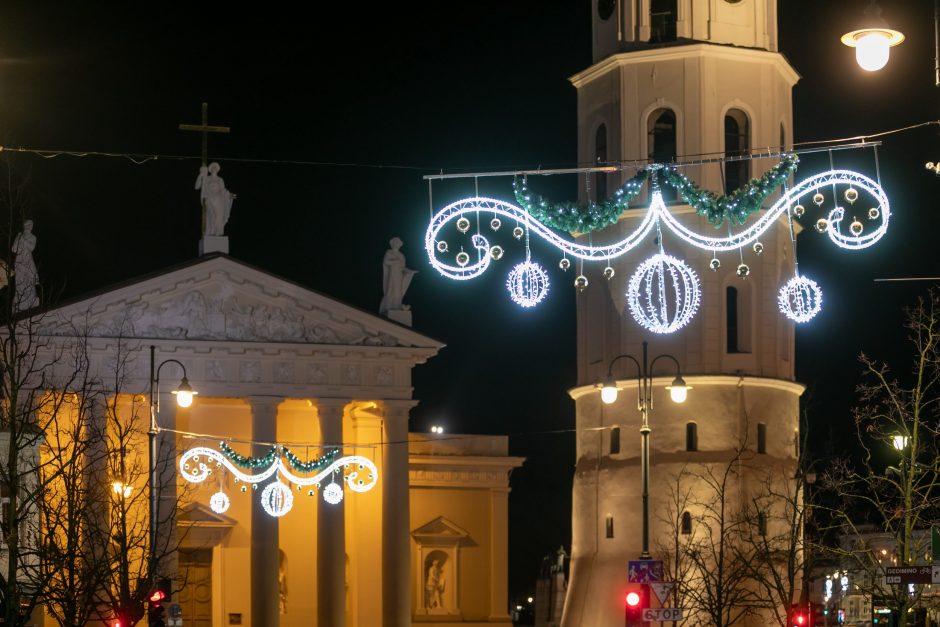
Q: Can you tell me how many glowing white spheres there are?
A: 6